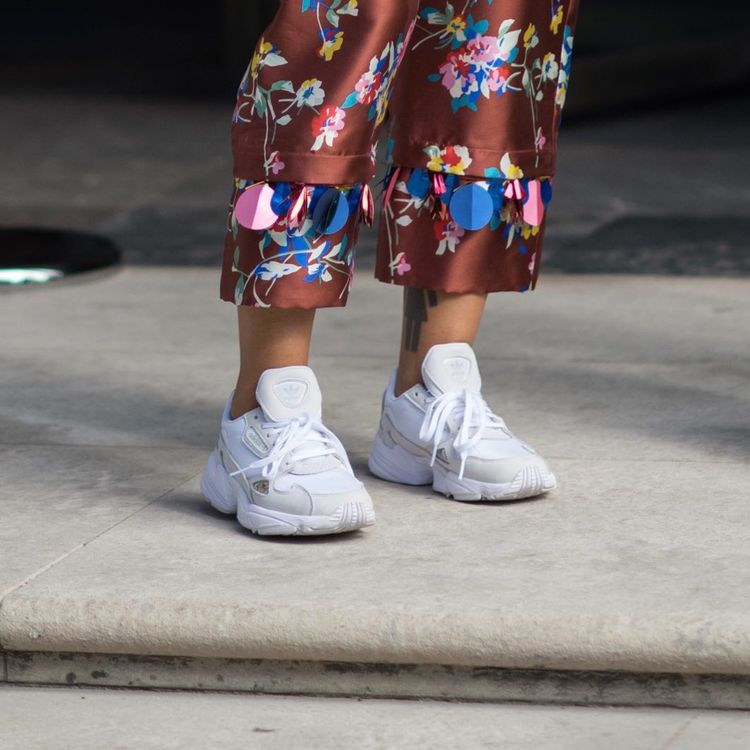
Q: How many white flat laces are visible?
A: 2